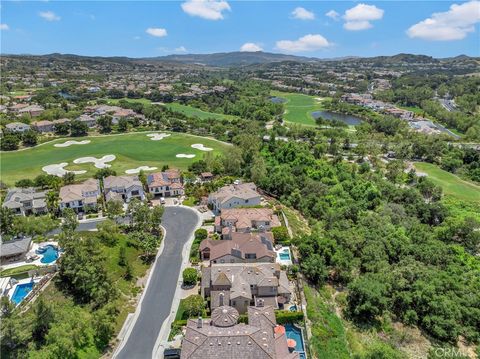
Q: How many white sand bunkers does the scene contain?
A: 7